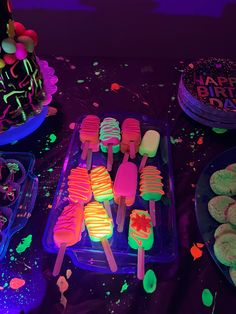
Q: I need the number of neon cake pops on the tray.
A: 11